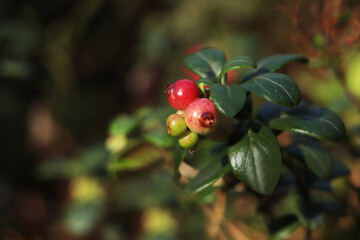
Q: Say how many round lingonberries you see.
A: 4